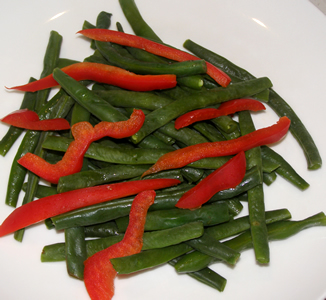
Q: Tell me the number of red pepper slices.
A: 9